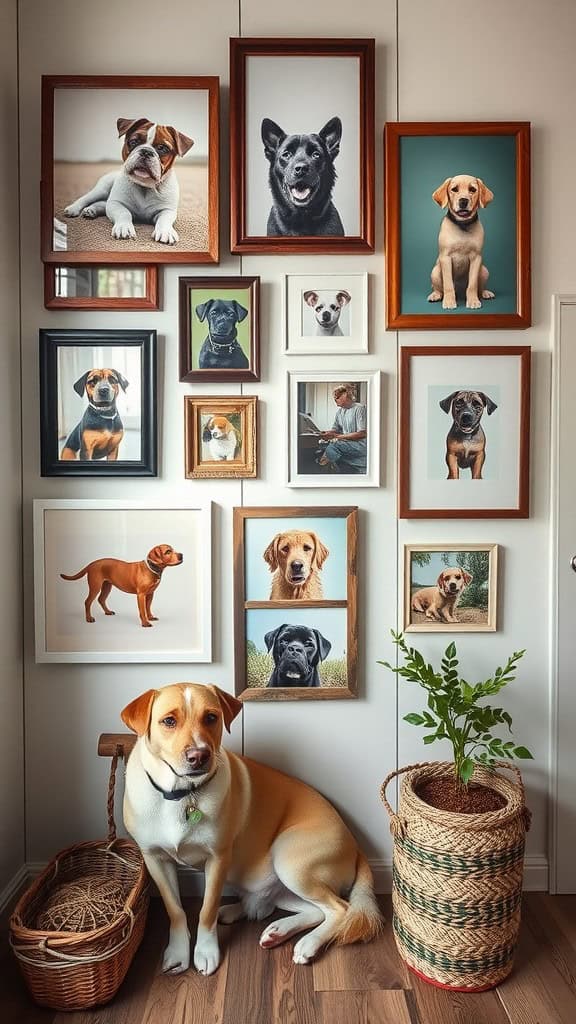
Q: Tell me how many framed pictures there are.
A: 13